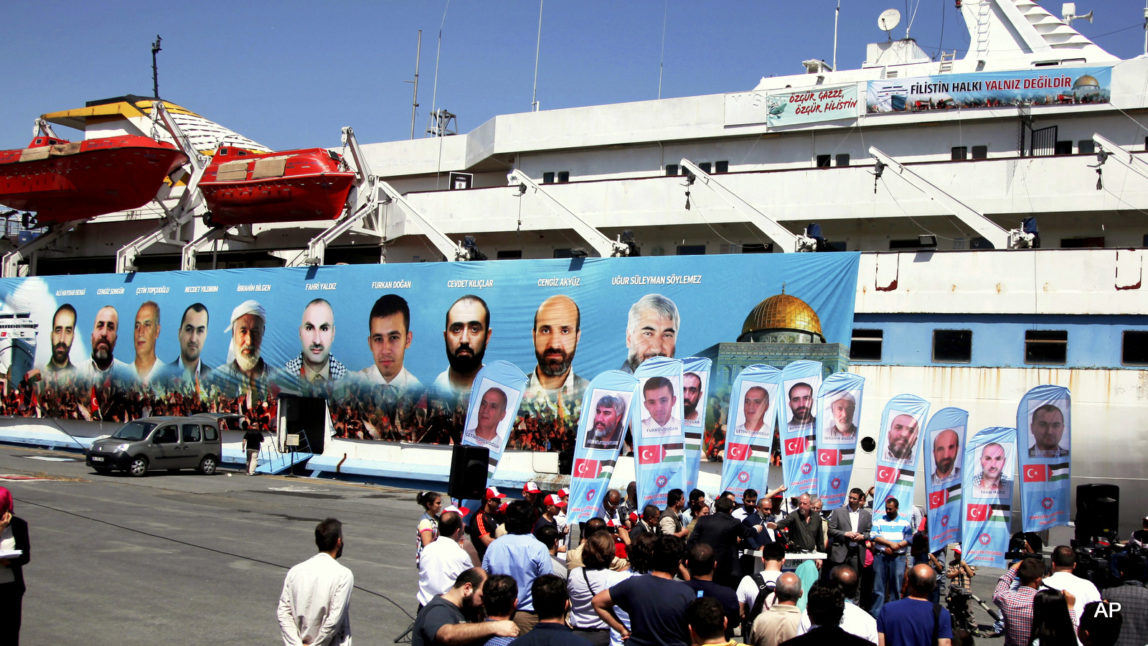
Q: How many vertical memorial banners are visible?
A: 11